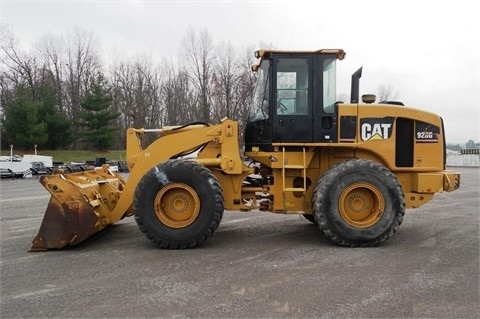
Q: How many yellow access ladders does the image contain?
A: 1